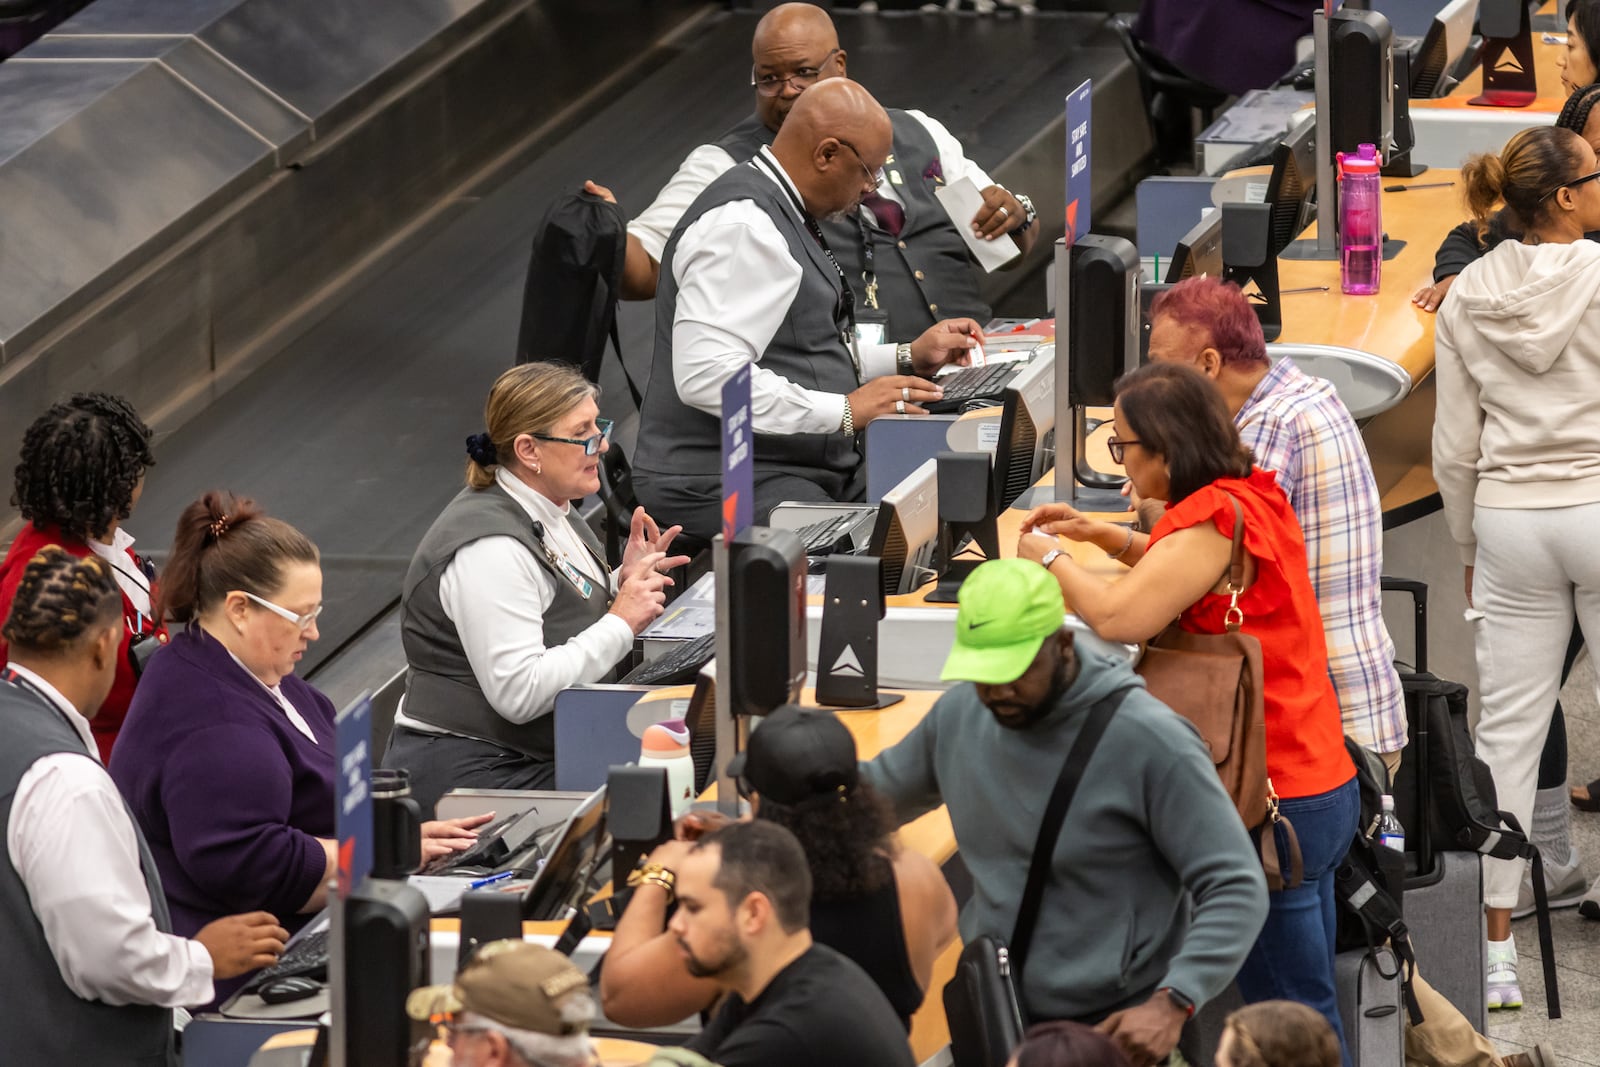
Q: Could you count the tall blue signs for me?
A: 3